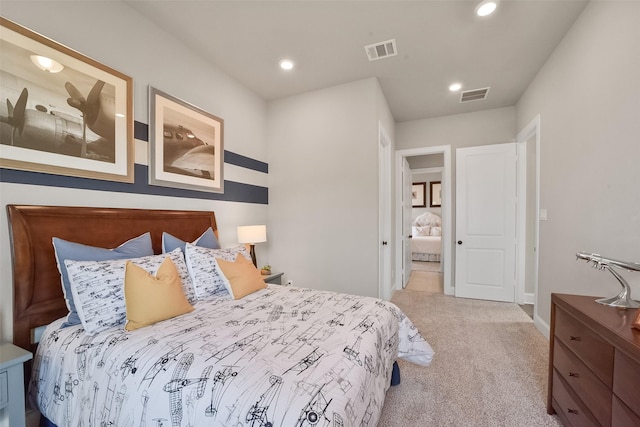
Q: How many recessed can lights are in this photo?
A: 3